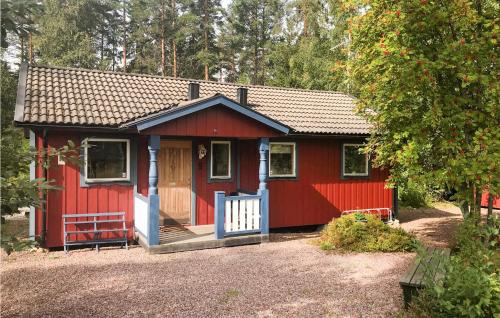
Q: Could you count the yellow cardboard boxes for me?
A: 0